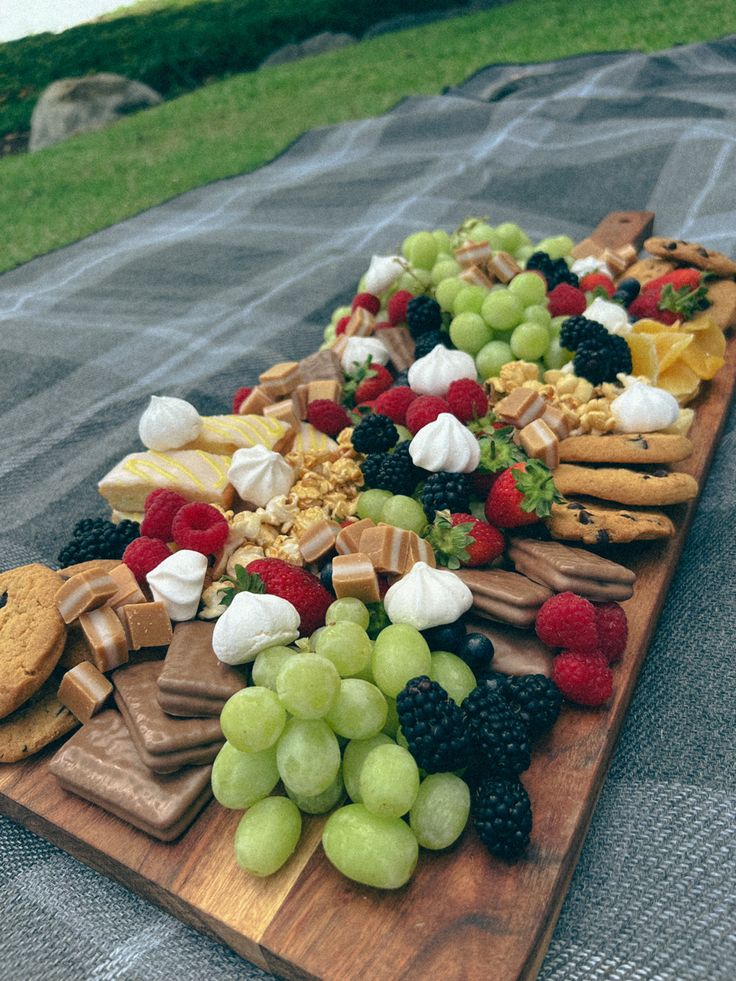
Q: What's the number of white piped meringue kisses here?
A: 12